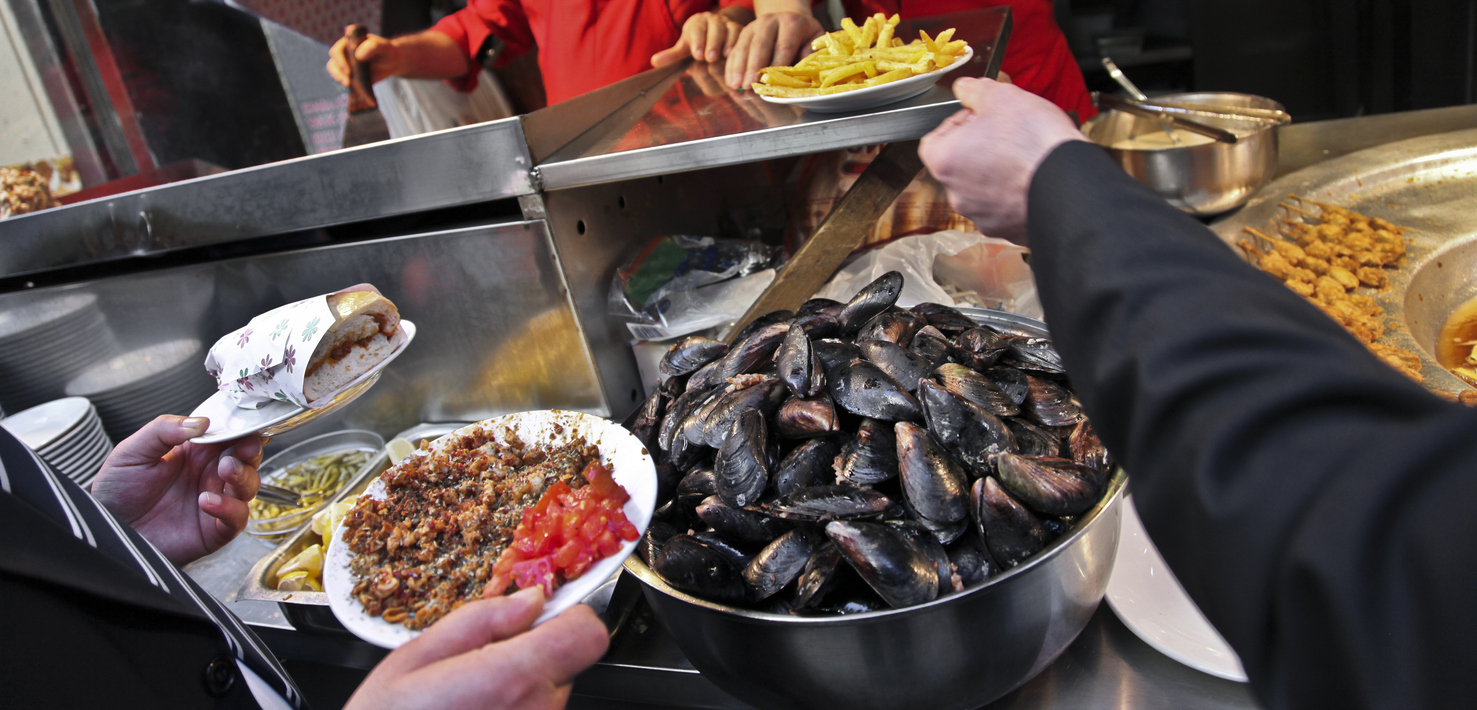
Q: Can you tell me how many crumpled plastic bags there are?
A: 2